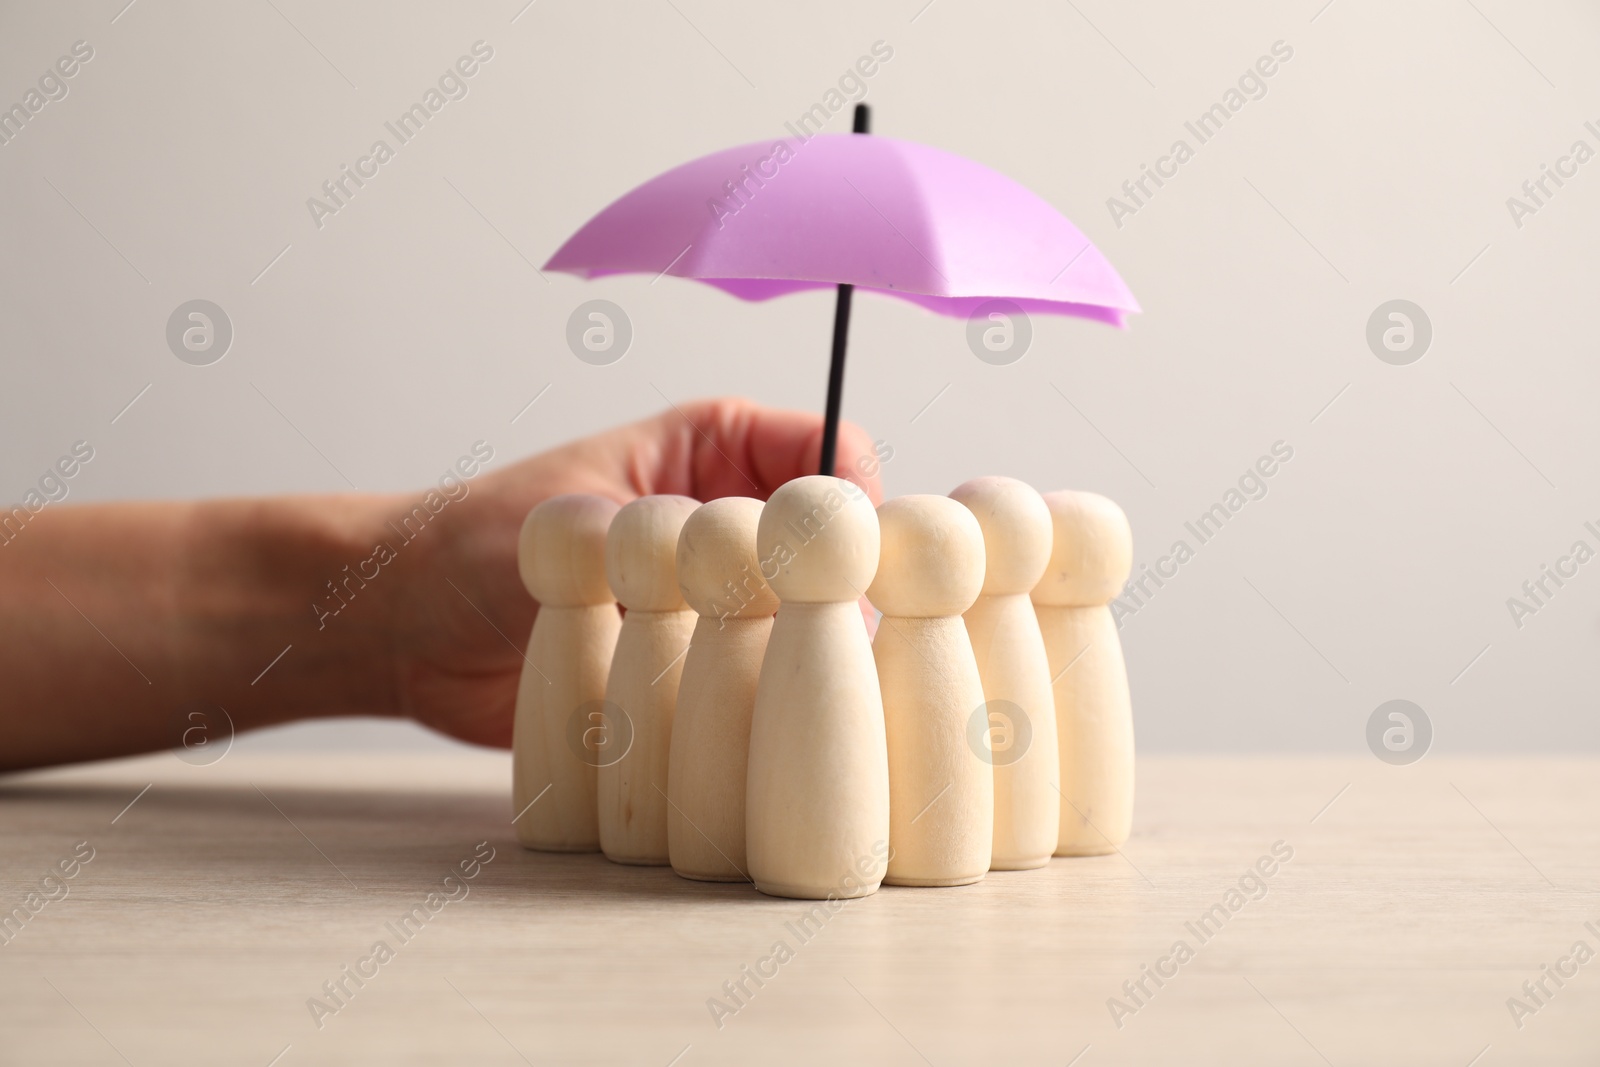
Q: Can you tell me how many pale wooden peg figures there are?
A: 7